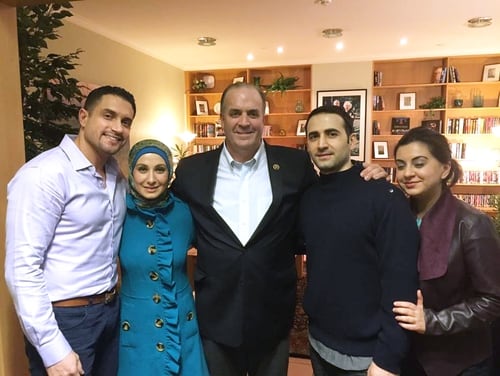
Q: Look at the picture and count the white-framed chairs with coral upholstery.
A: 0